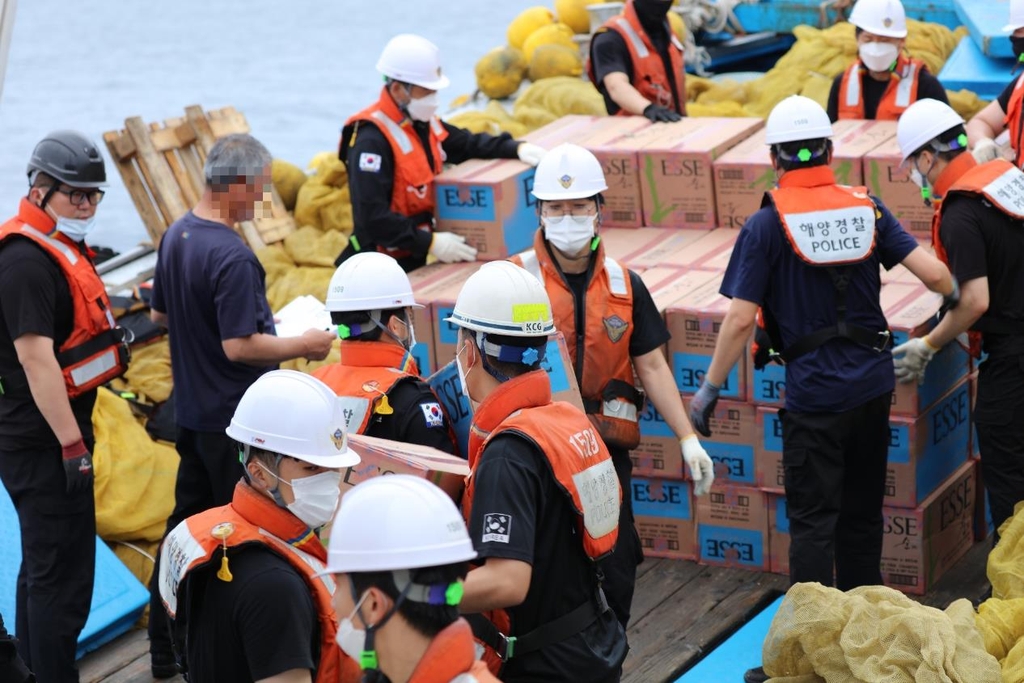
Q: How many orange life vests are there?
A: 12